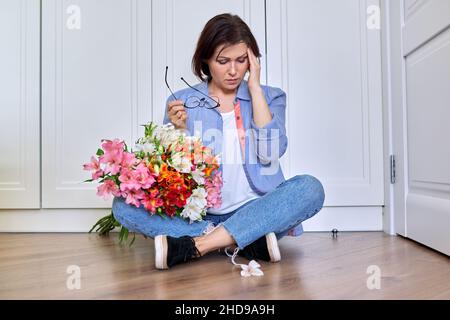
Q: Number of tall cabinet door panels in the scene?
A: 4